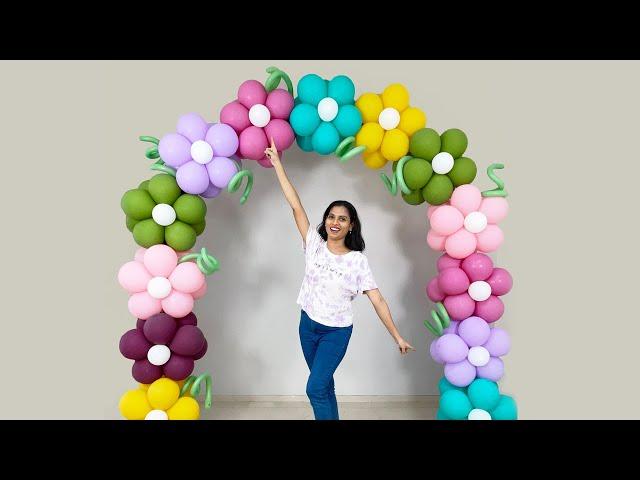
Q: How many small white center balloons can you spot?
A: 13